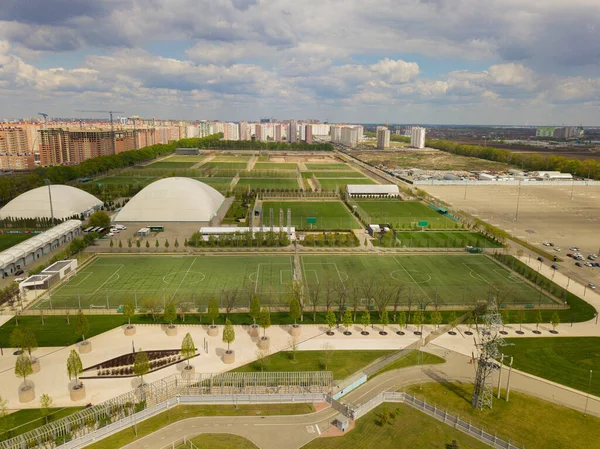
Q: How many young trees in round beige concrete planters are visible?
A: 13